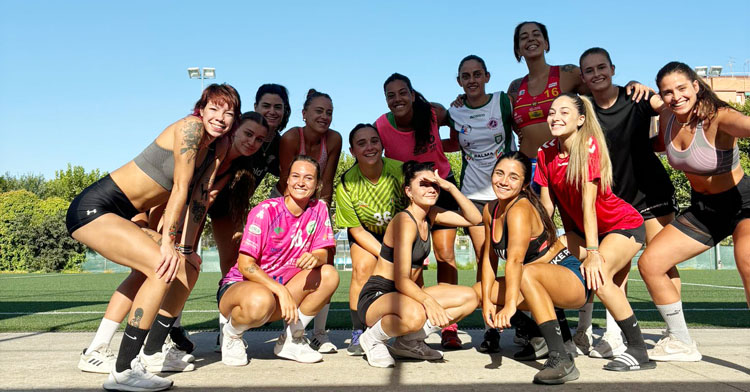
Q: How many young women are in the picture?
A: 14